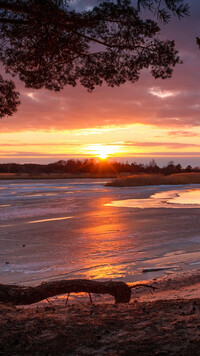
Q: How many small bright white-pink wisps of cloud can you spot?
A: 2